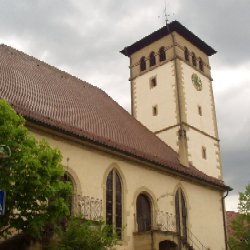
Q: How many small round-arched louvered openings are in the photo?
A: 6